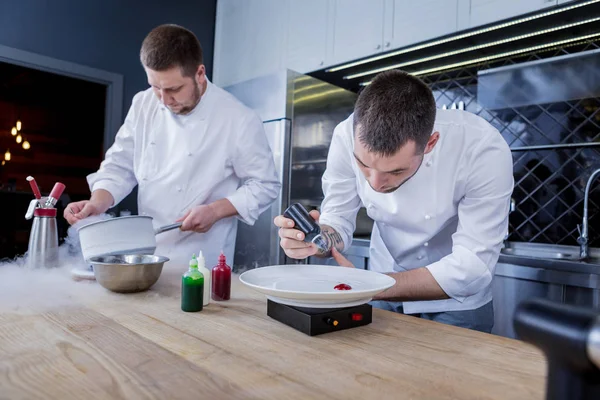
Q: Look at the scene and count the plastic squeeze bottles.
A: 4